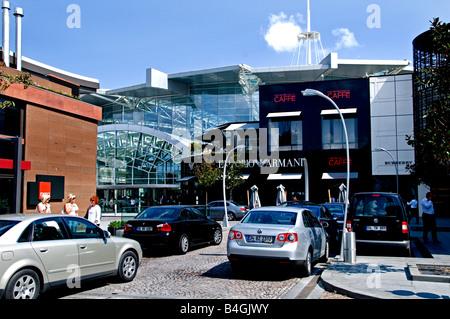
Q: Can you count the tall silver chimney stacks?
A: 2